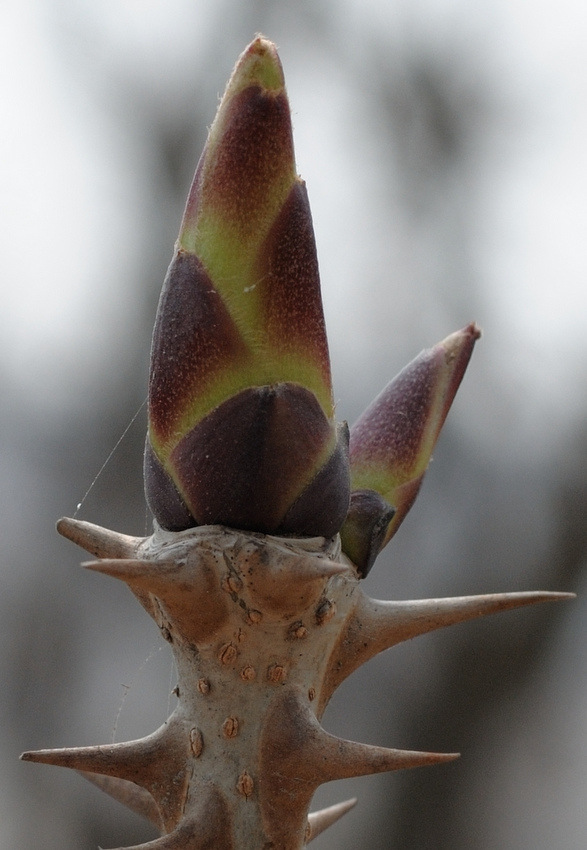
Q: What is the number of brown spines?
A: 9